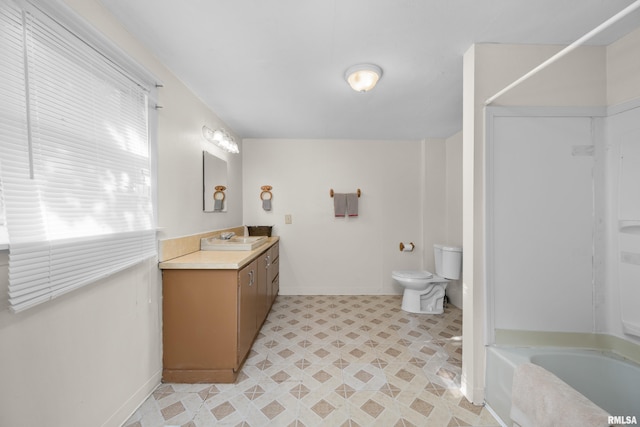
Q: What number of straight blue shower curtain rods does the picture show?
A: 0